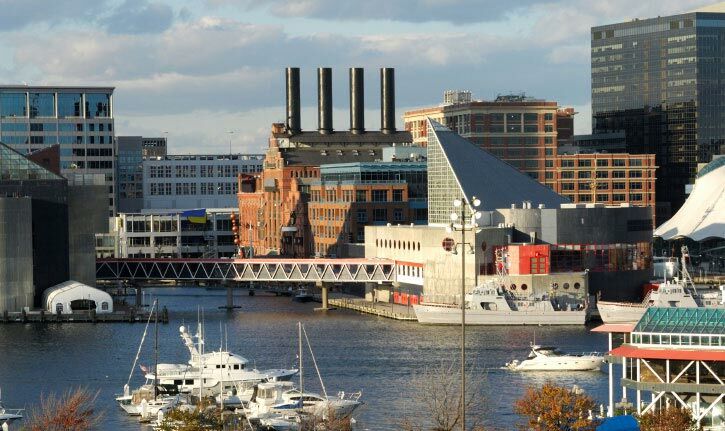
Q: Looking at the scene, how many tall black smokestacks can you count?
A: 4